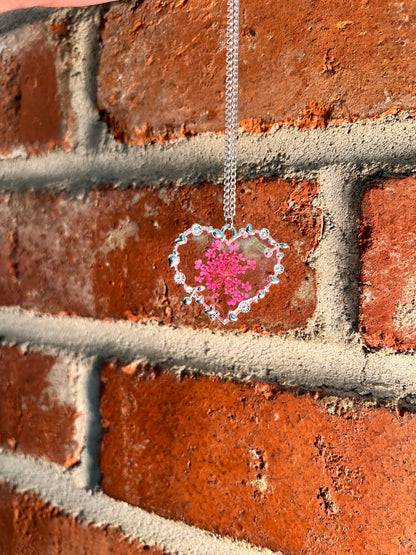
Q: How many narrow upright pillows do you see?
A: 0